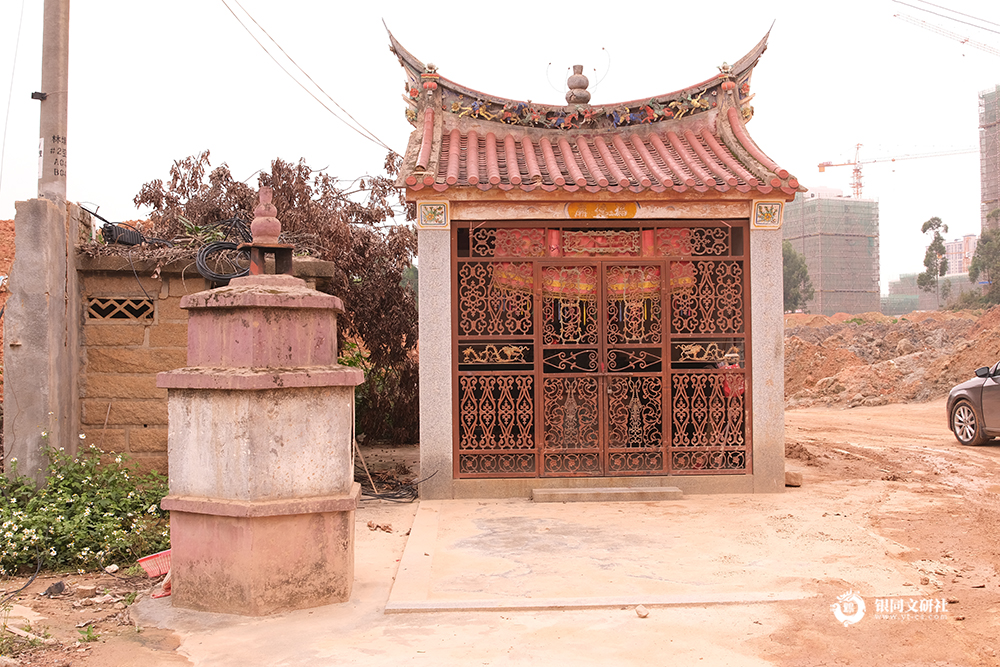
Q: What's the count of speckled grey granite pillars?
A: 2